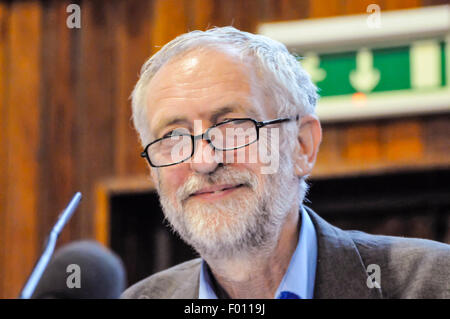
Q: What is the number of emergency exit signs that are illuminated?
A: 1